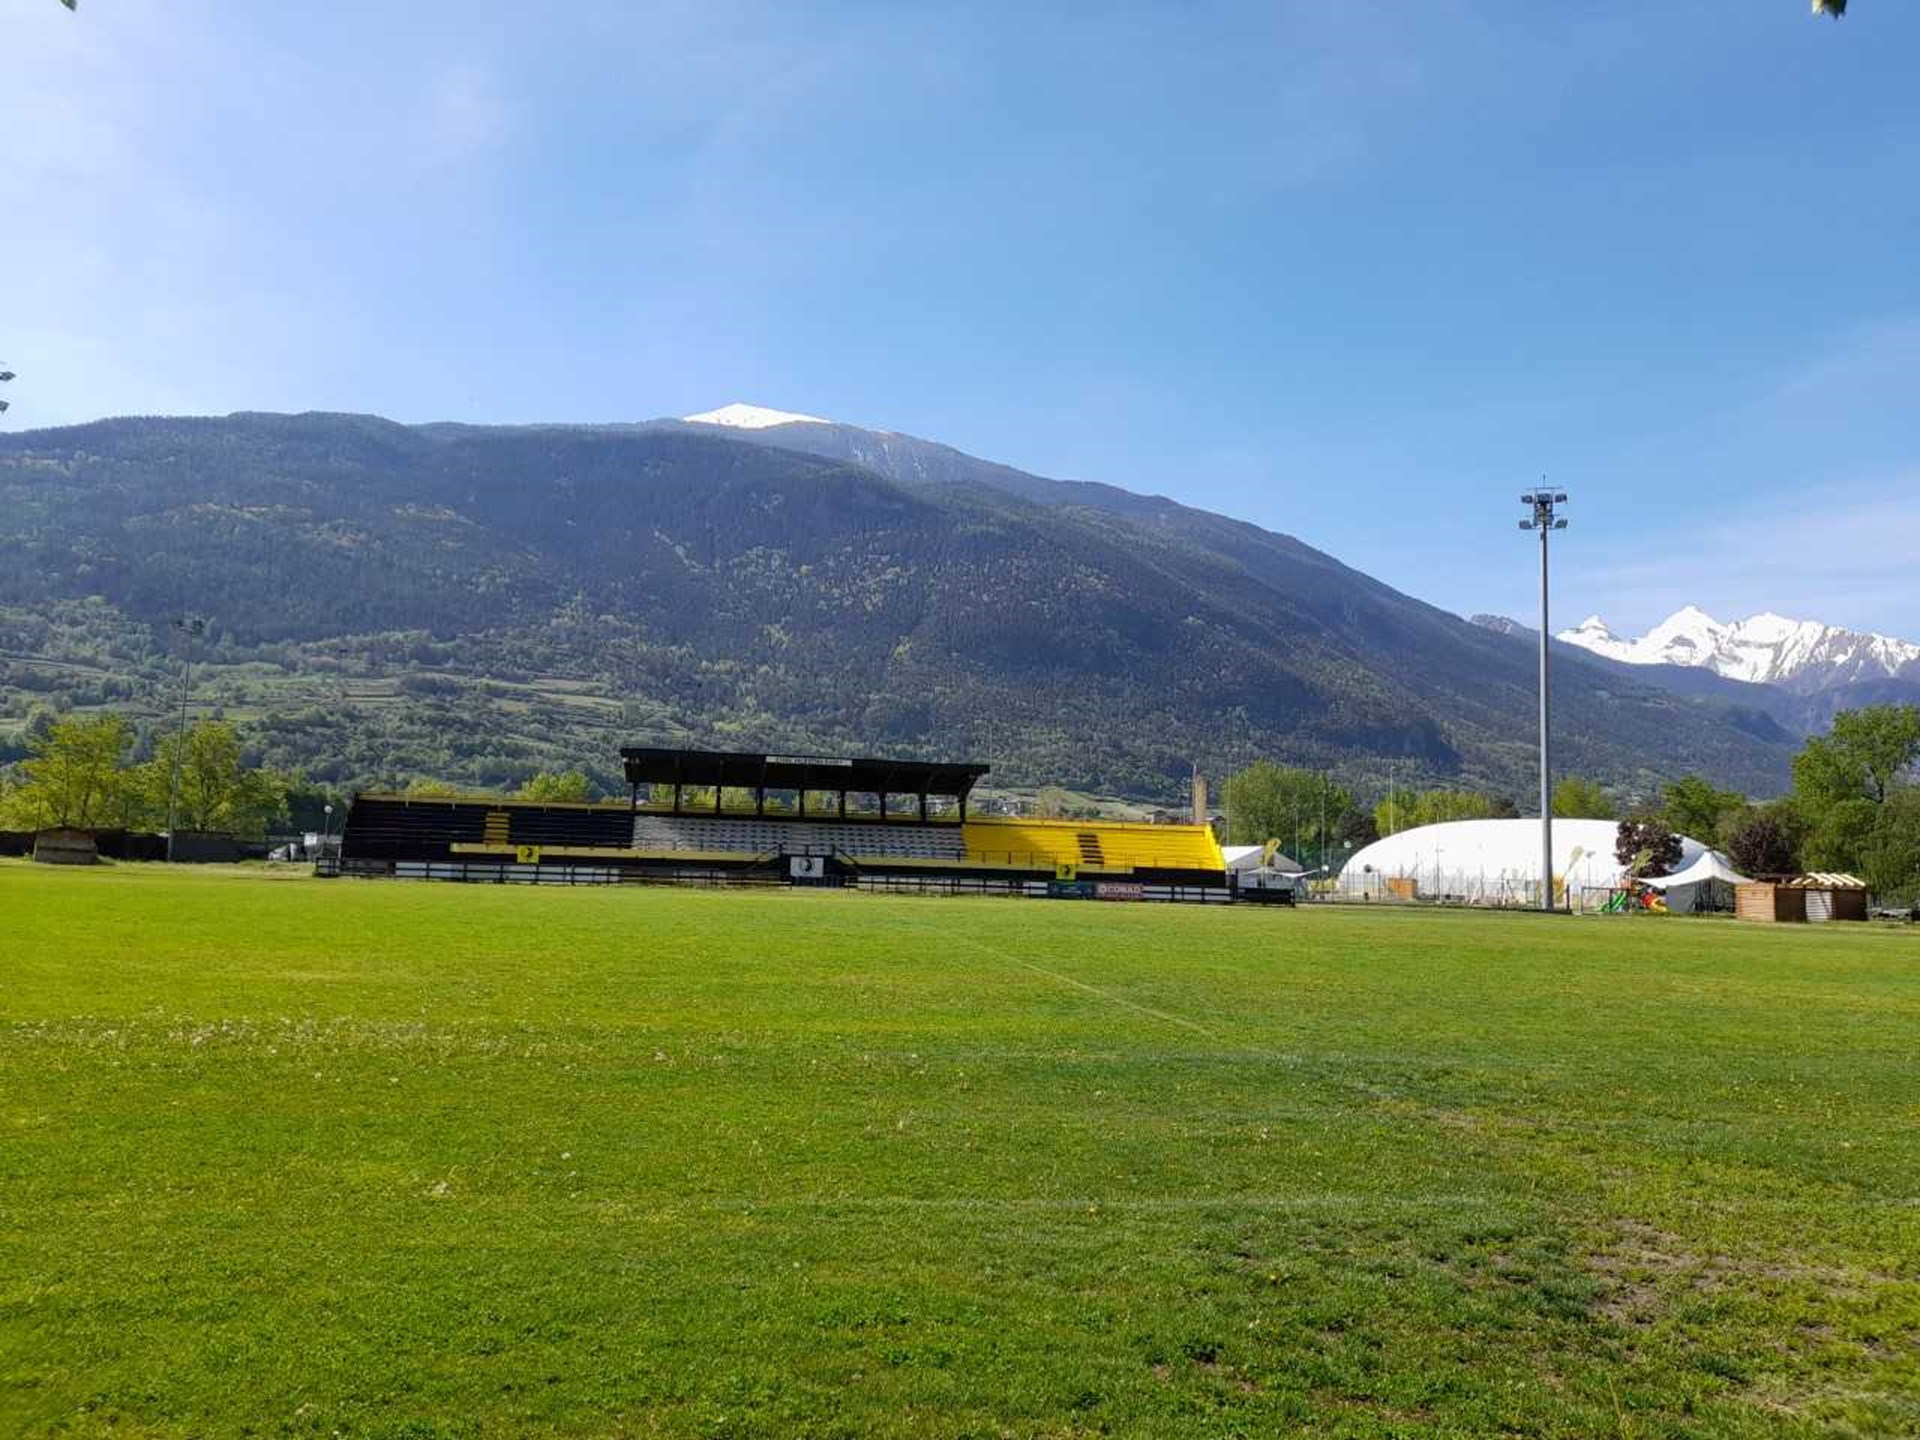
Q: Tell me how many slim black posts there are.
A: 9